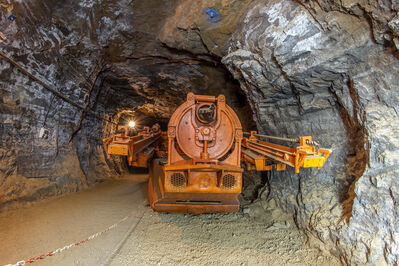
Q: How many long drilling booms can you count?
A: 2